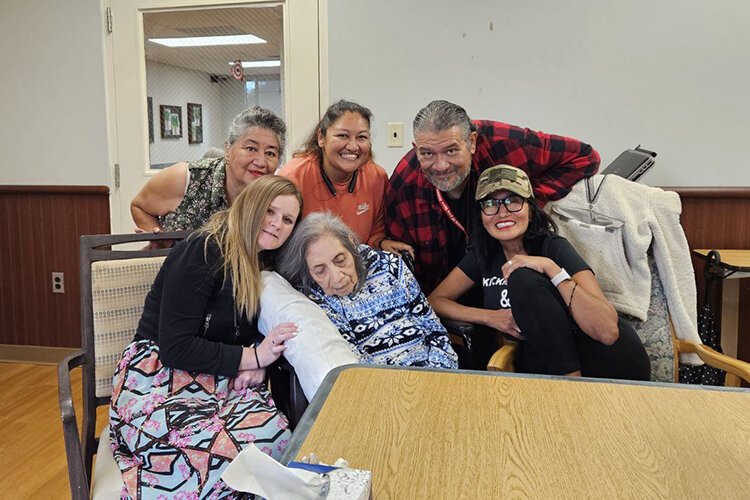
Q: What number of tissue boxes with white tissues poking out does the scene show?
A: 1